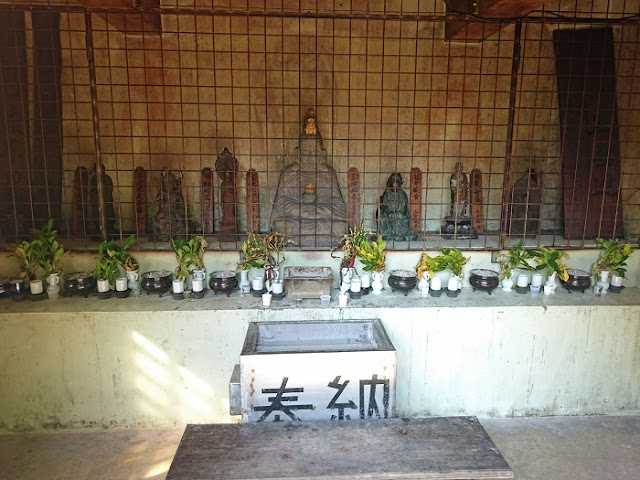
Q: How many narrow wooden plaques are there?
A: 7